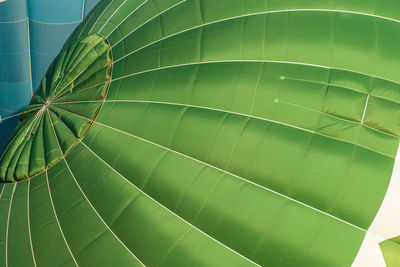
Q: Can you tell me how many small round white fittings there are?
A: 2